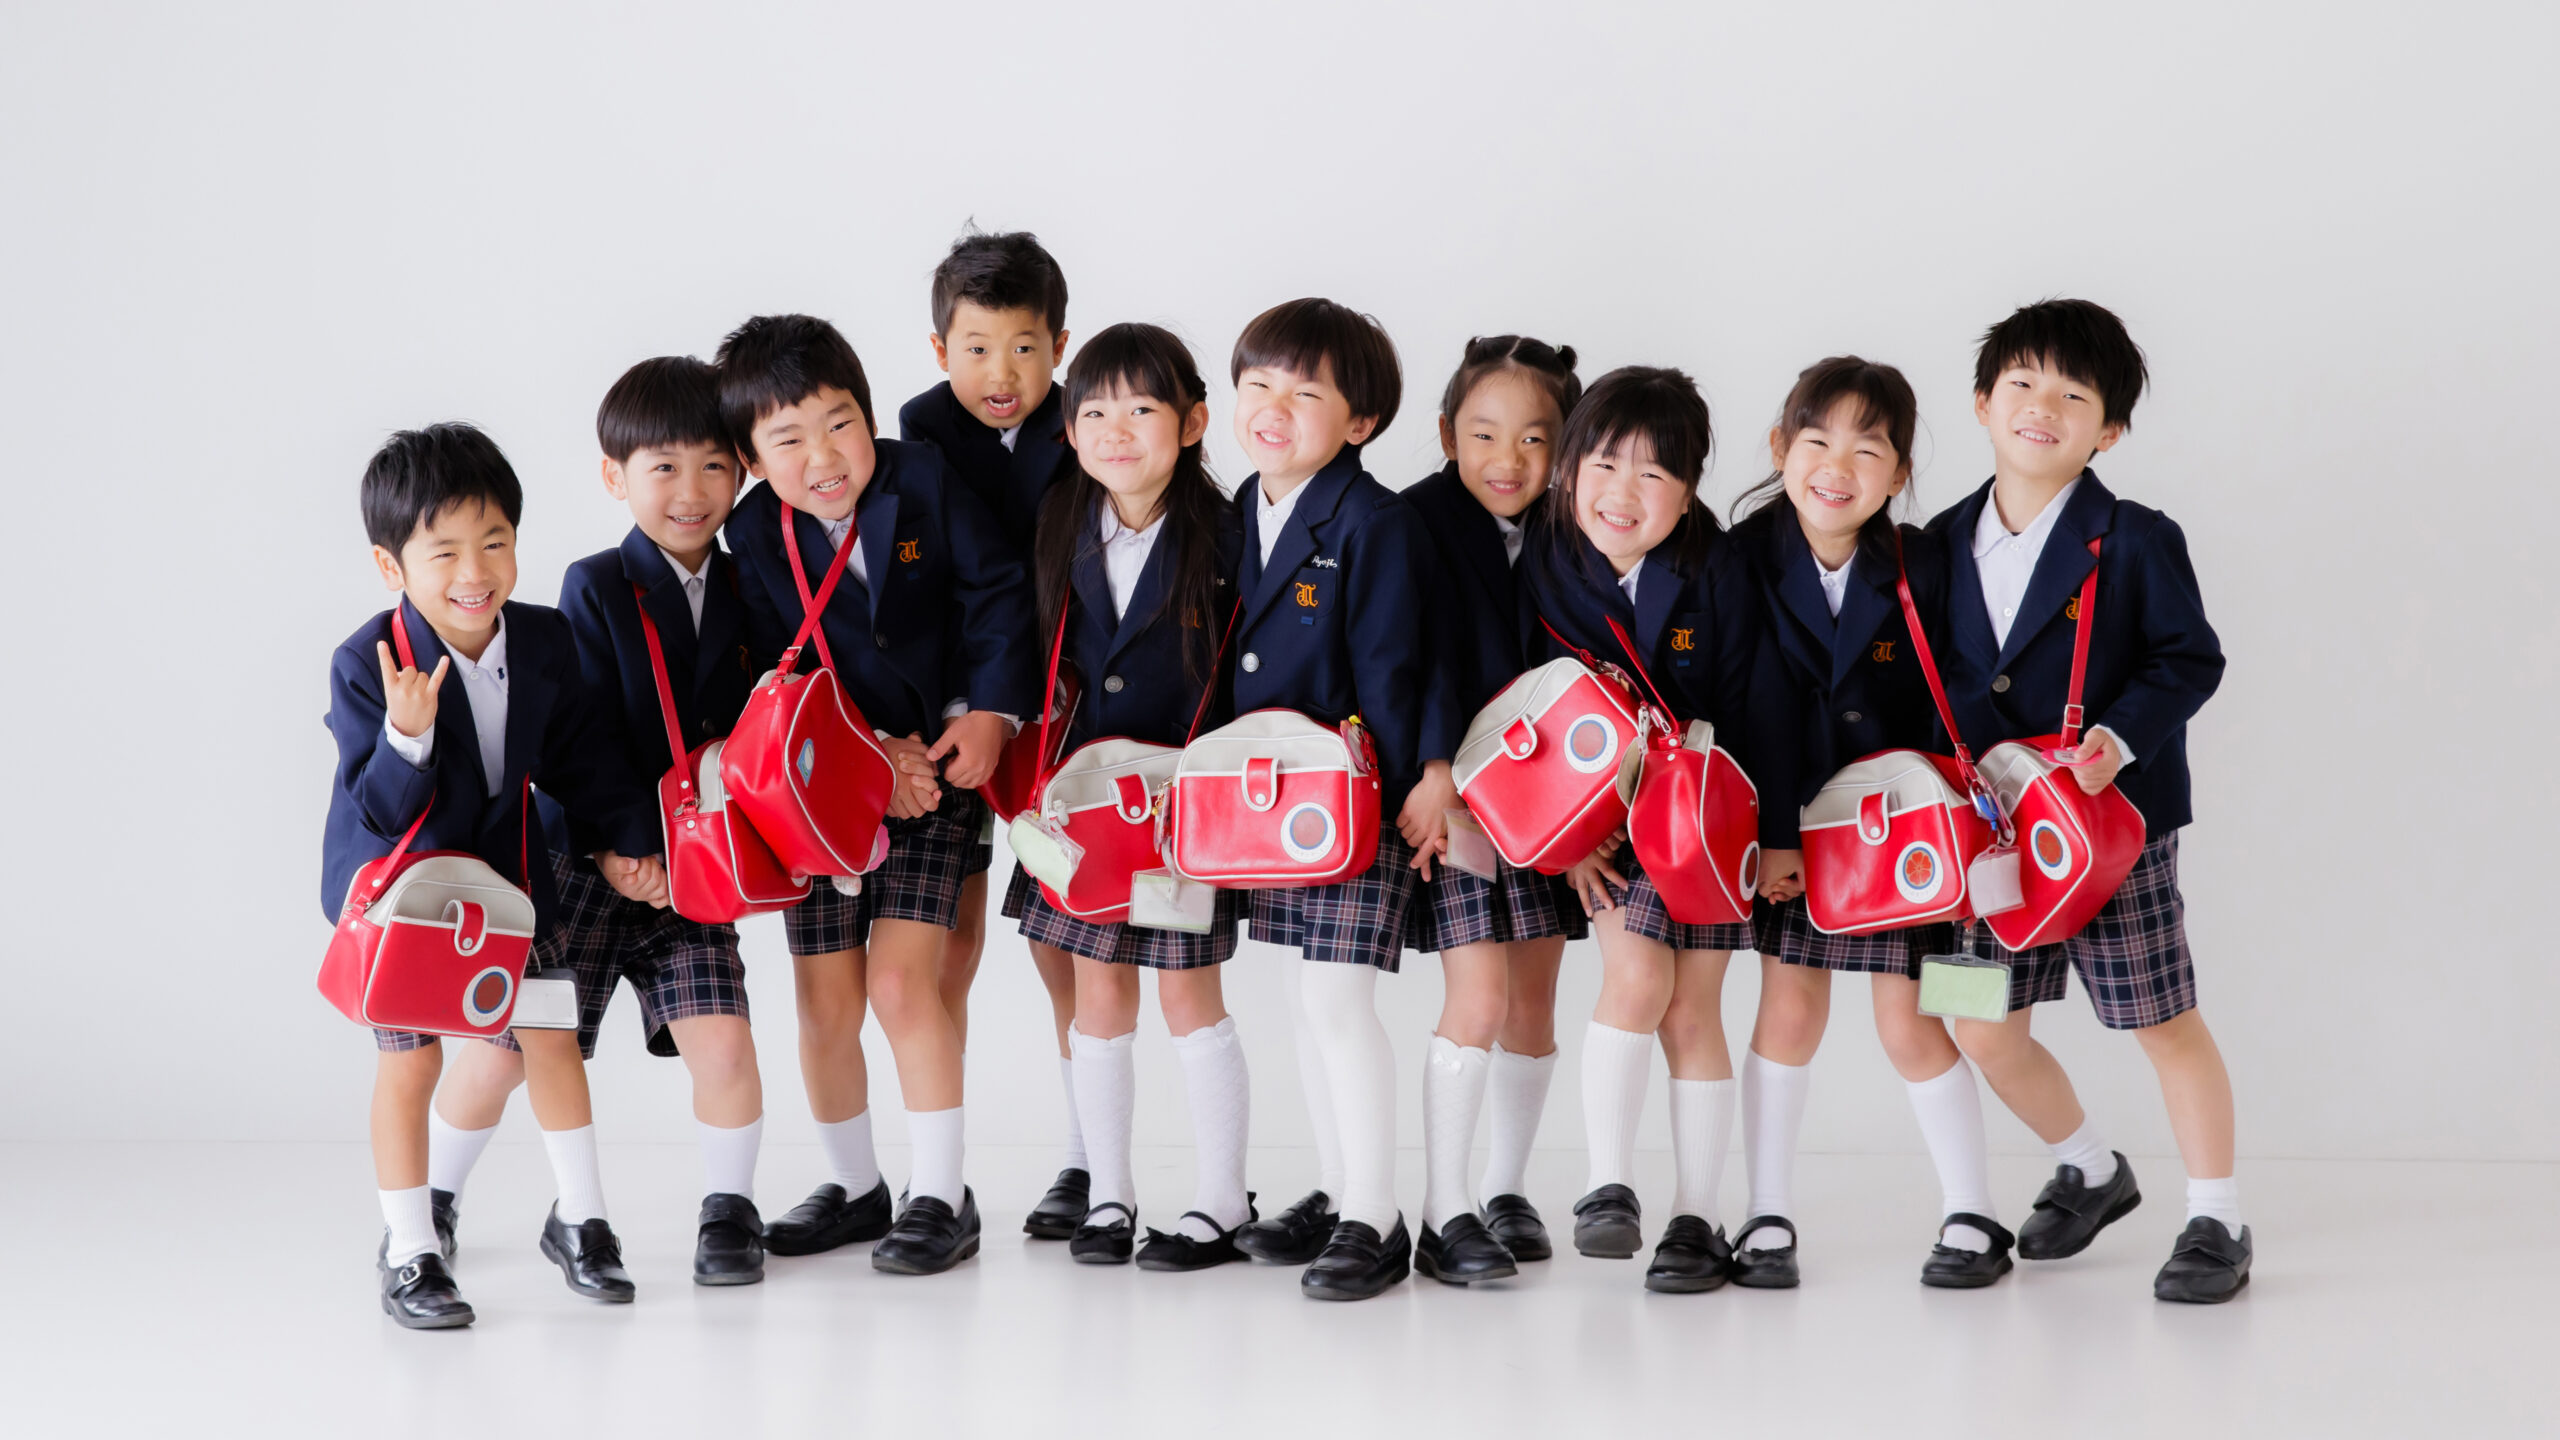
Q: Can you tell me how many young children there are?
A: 10